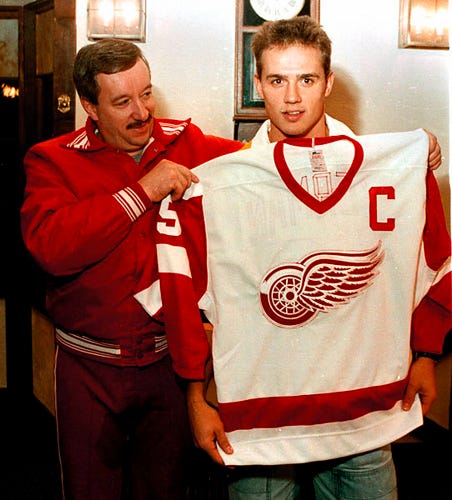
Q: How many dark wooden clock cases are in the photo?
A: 1